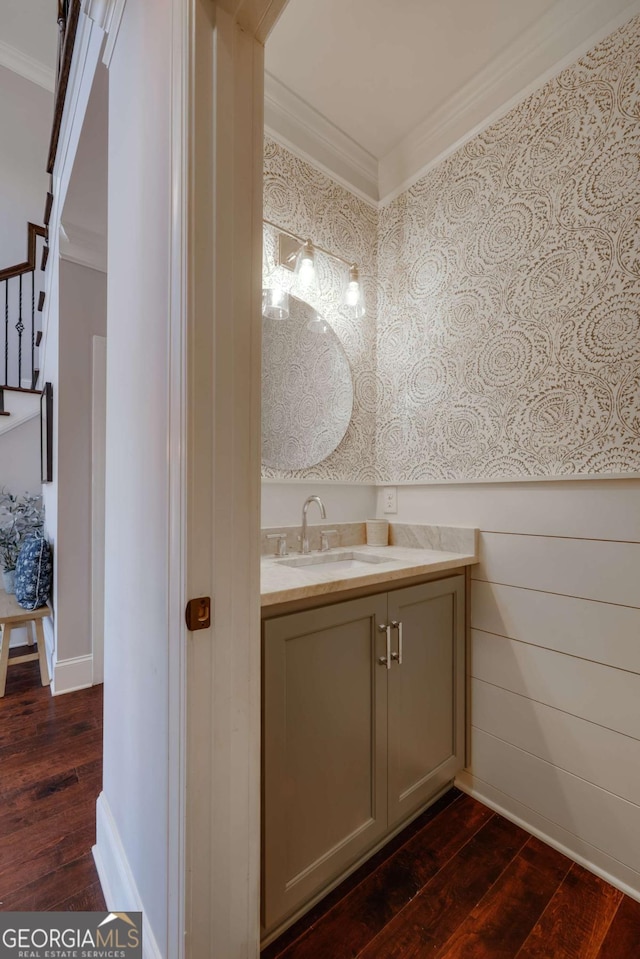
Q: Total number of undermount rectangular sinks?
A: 1